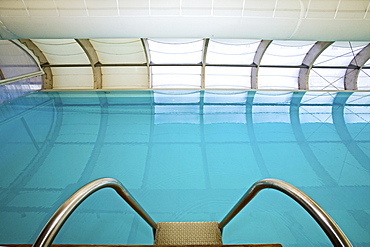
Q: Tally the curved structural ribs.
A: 7